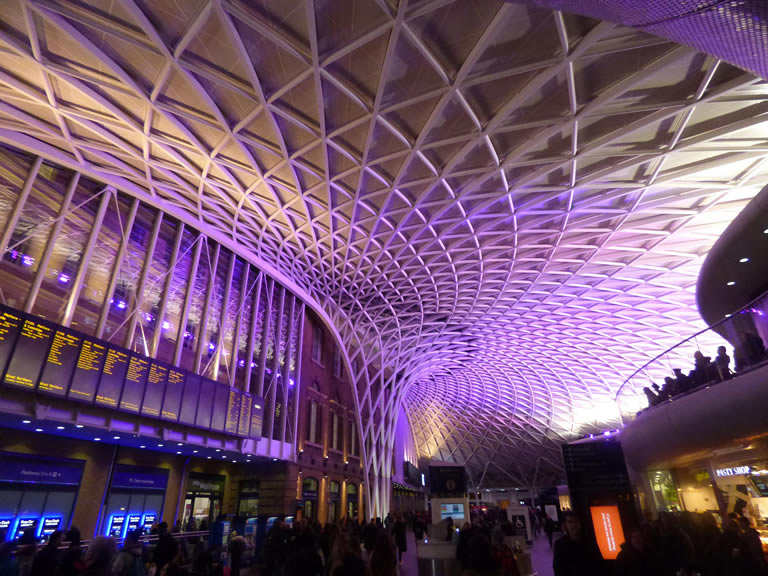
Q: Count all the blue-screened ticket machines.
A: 6